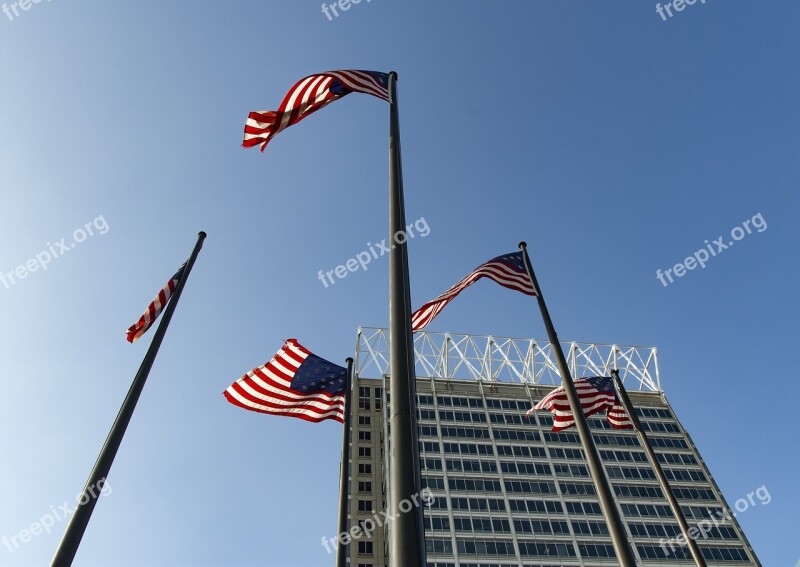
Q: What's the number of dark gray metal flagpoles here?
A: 5